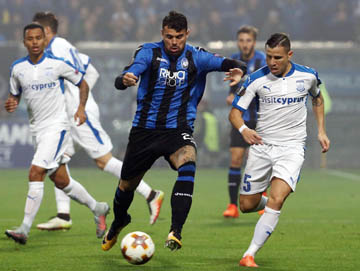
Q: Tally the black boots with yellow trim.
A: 2